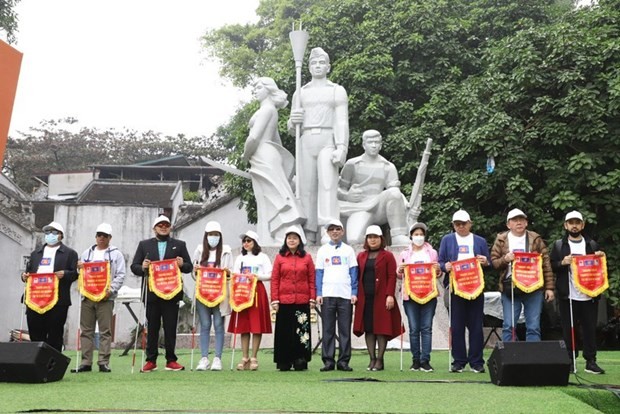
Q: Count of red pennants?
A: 9